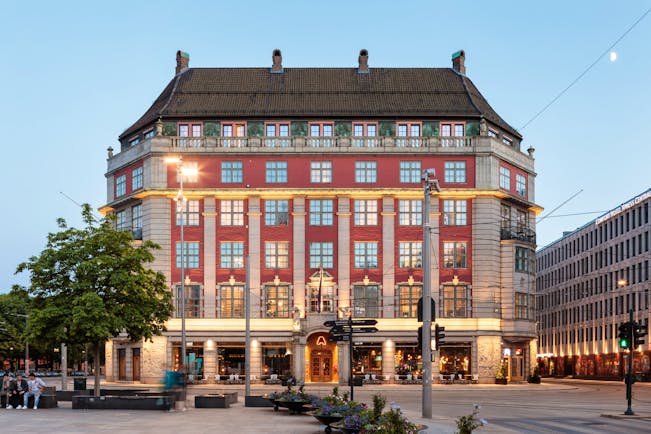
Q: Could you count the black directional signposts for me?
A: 1